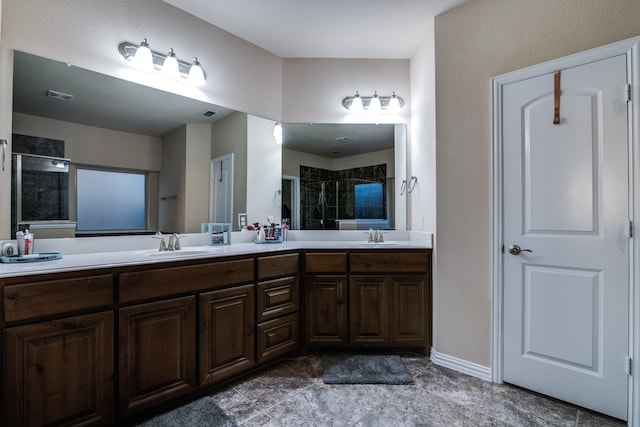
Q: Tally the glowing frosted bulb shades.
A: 6